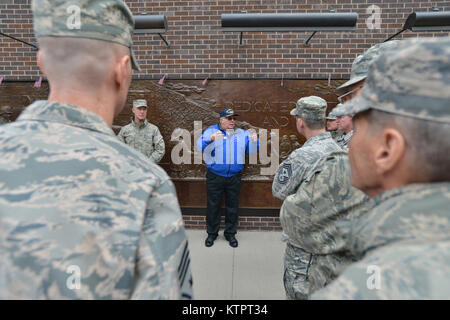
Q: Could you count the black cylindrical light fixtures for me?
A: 3